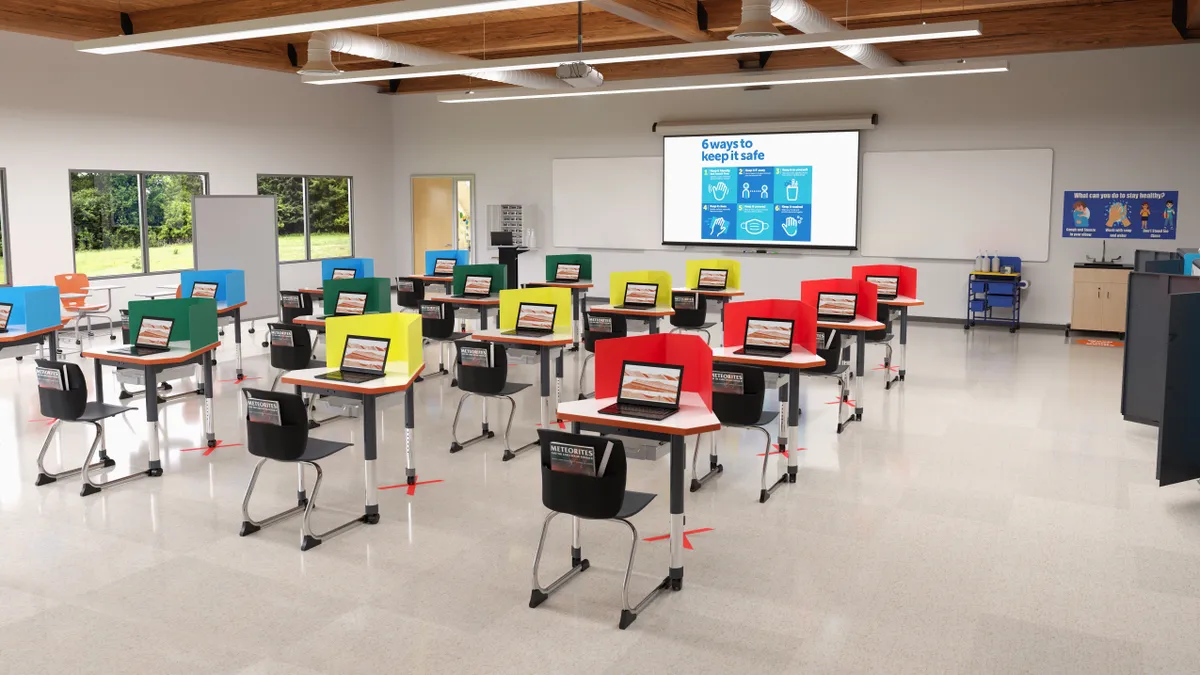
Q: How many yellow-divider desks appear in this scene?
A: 4